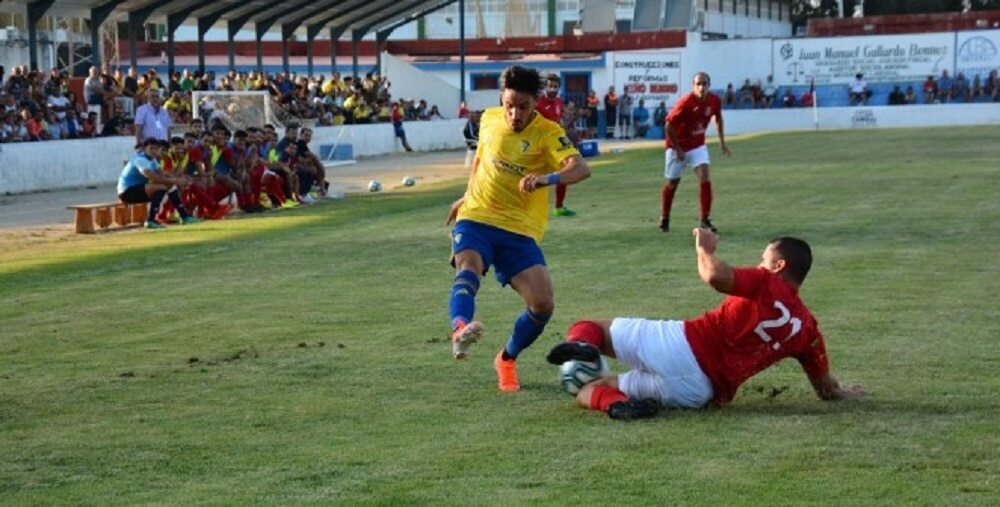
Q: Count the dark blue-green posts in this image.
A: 13